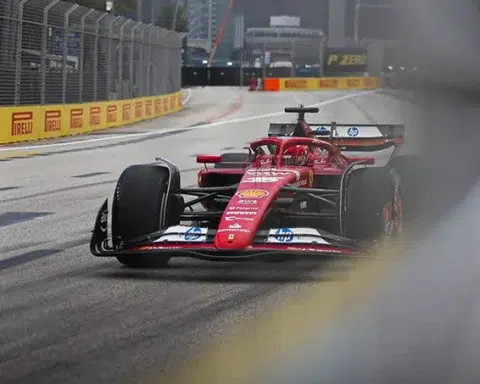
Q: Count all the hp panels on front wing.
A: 2